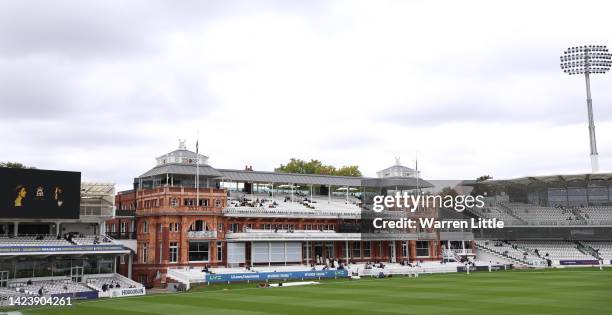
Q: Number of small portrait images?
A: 2